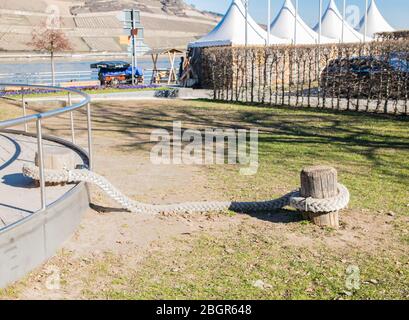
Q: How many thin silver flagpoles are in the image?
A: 6